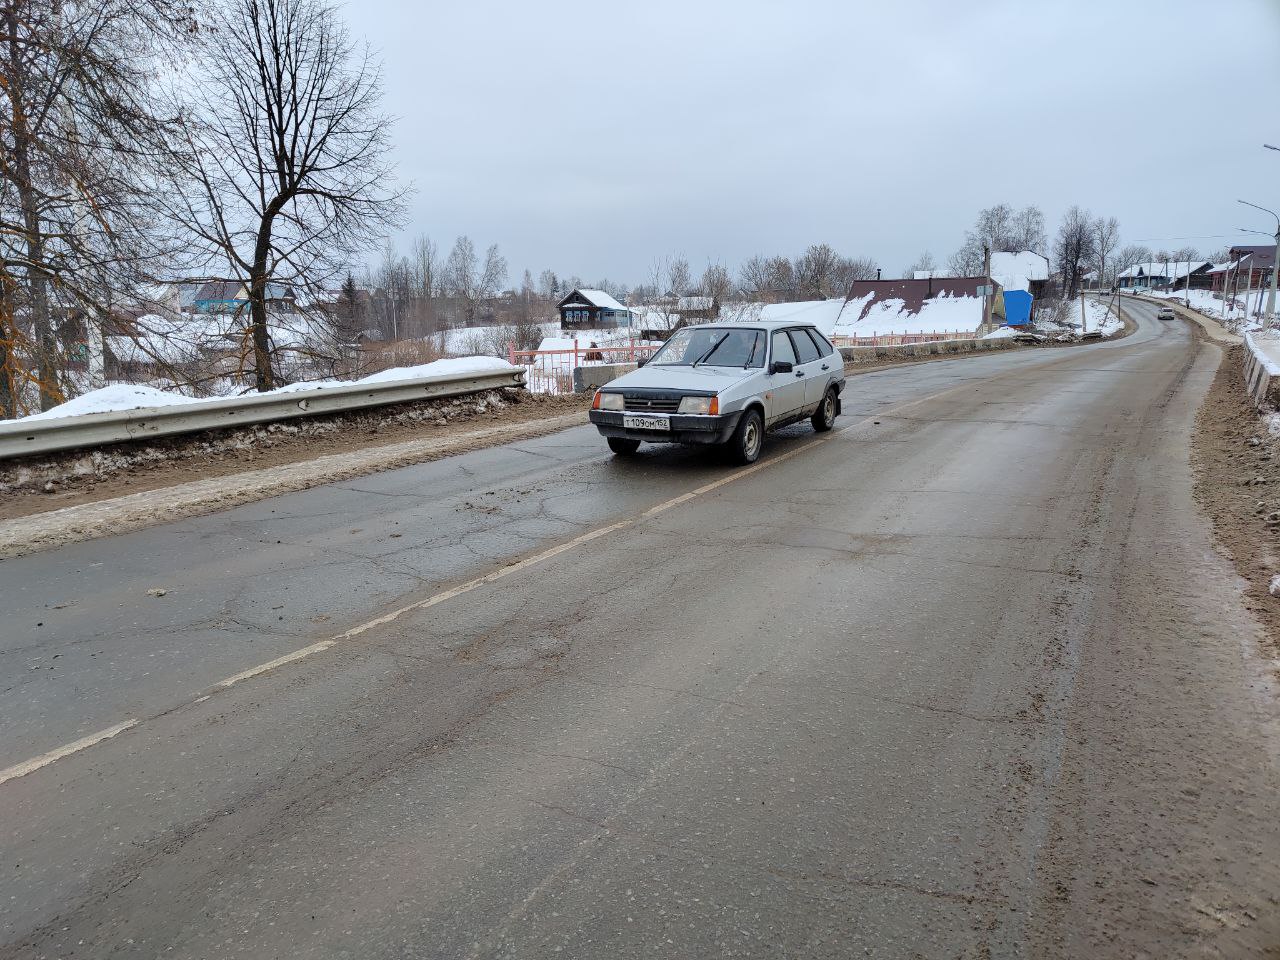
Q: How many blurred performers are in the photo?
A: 0